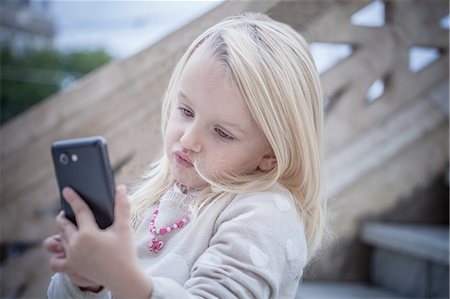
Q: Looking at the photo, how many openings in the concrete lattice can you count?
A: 5